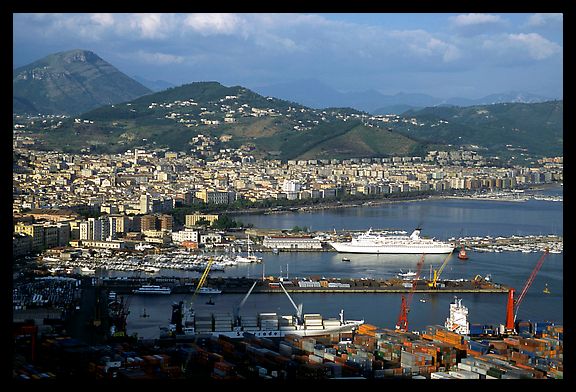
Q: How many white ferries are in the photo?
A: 1